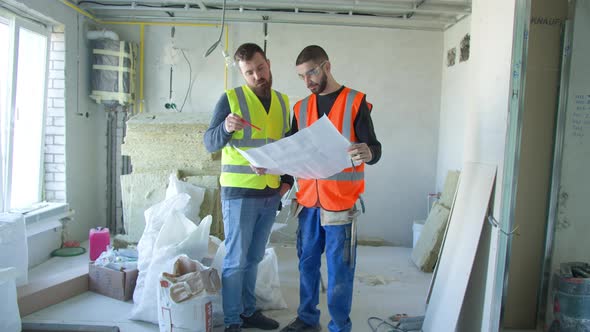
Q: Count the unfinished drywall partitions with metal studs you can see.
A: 1